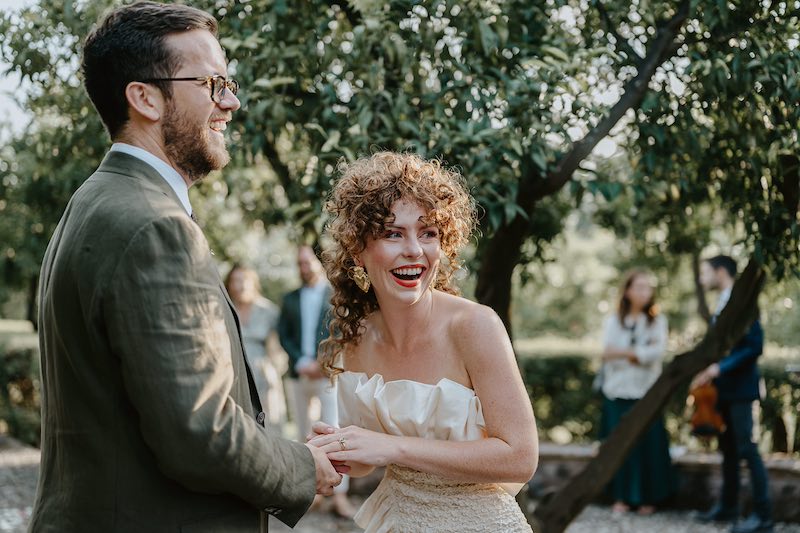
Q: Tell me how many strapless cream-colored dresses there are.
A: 1